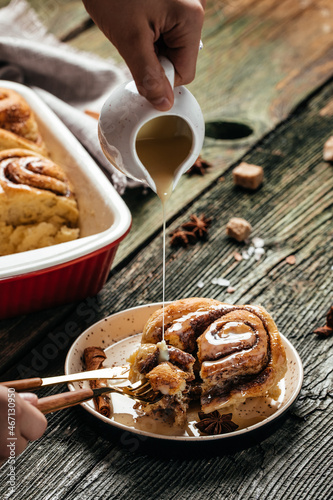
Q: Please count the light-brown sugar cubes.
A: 3